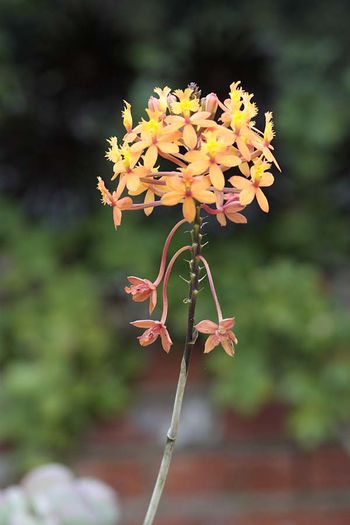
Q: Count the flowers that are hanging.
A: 3